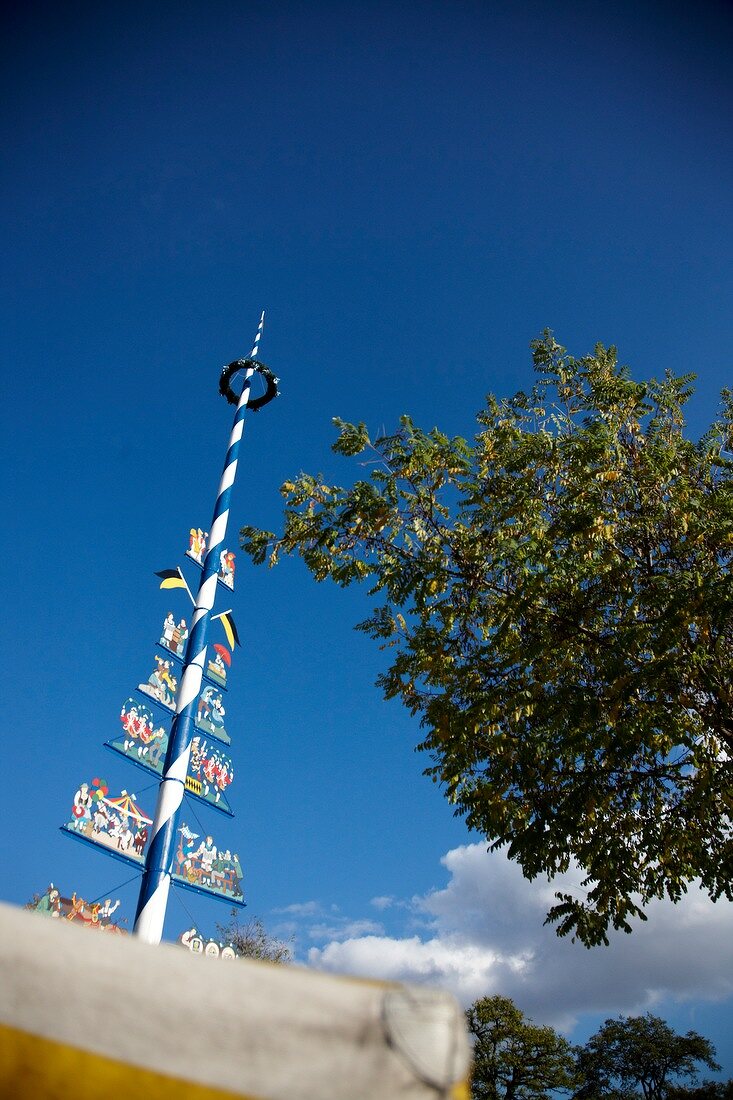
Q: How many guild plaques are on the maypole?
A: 12